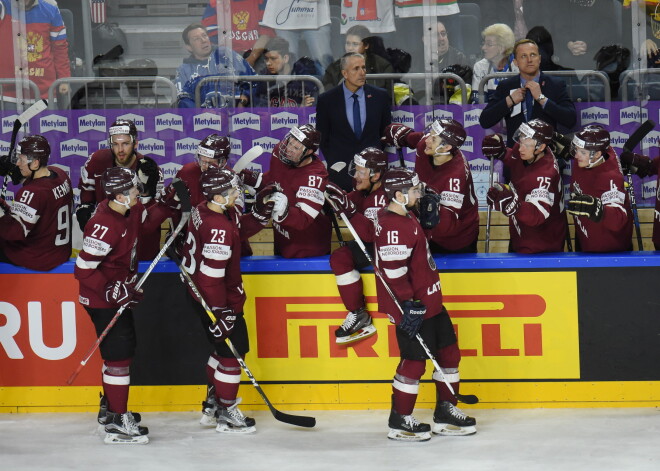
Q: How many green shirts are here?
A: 0